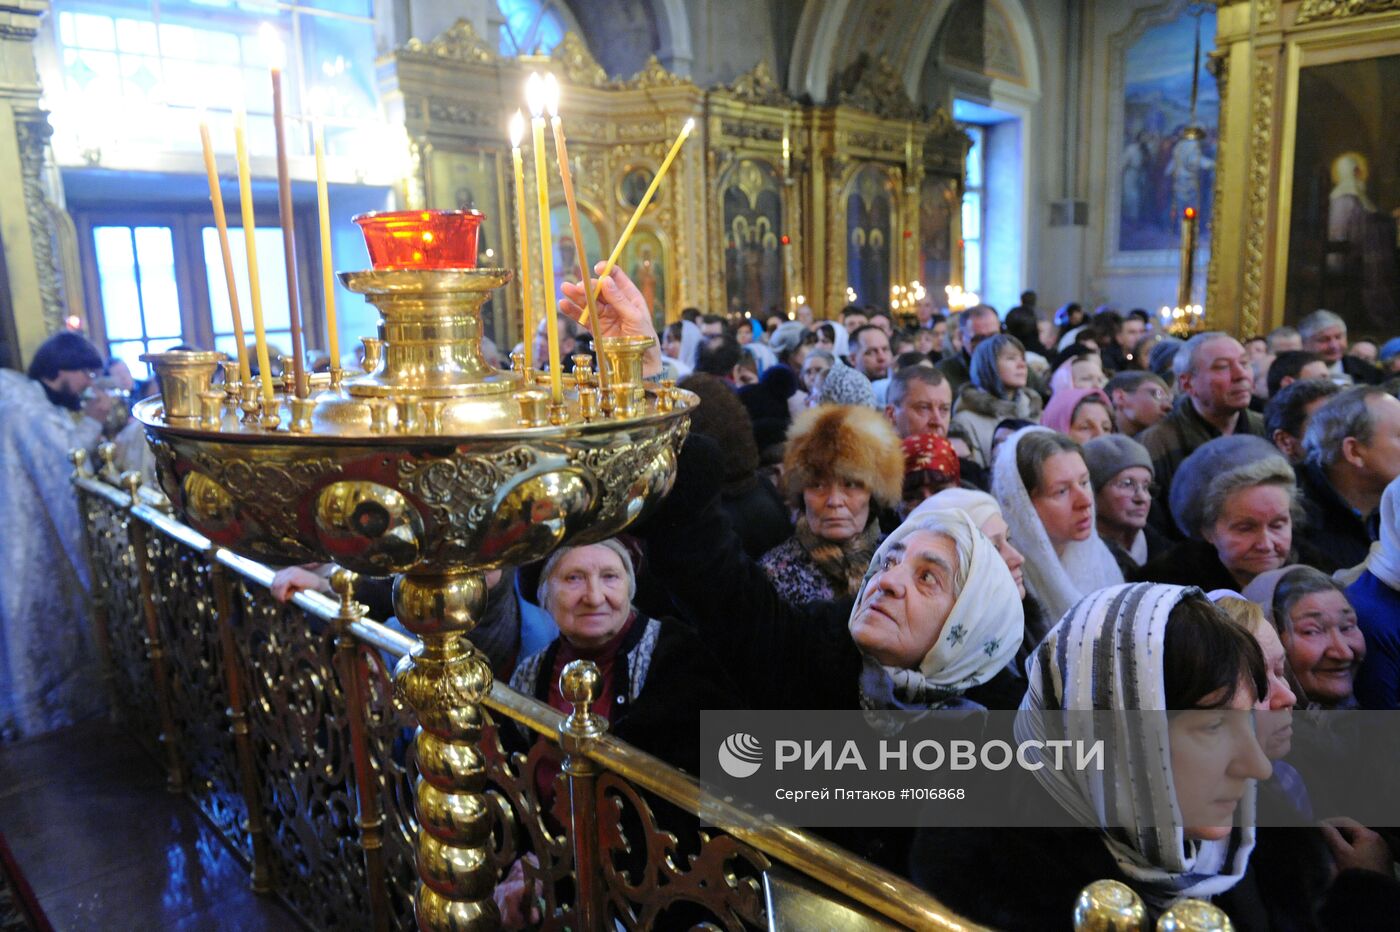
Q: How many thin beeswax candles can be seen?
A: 8